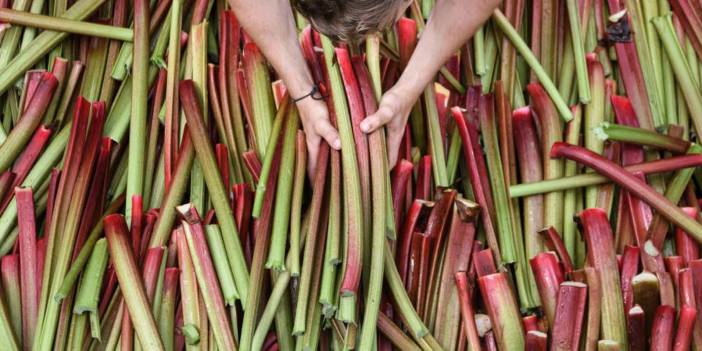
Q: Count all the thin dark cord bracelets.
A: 1